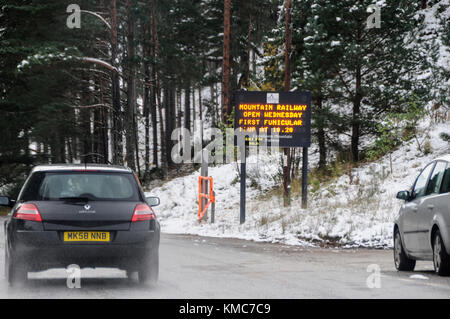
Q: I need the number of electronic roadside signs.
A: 1